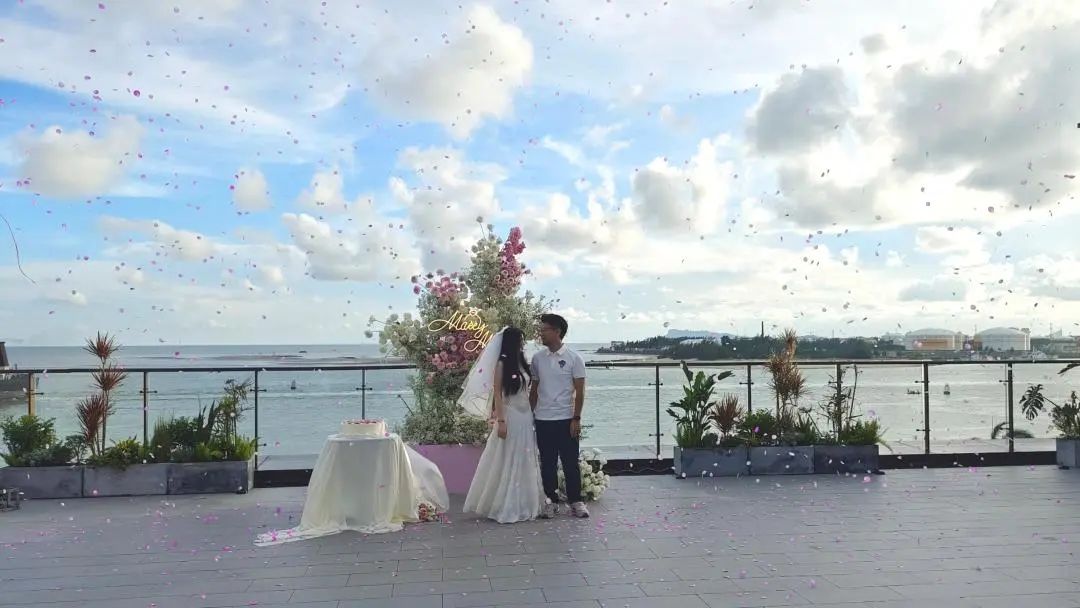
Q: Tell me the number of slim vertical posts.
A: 9